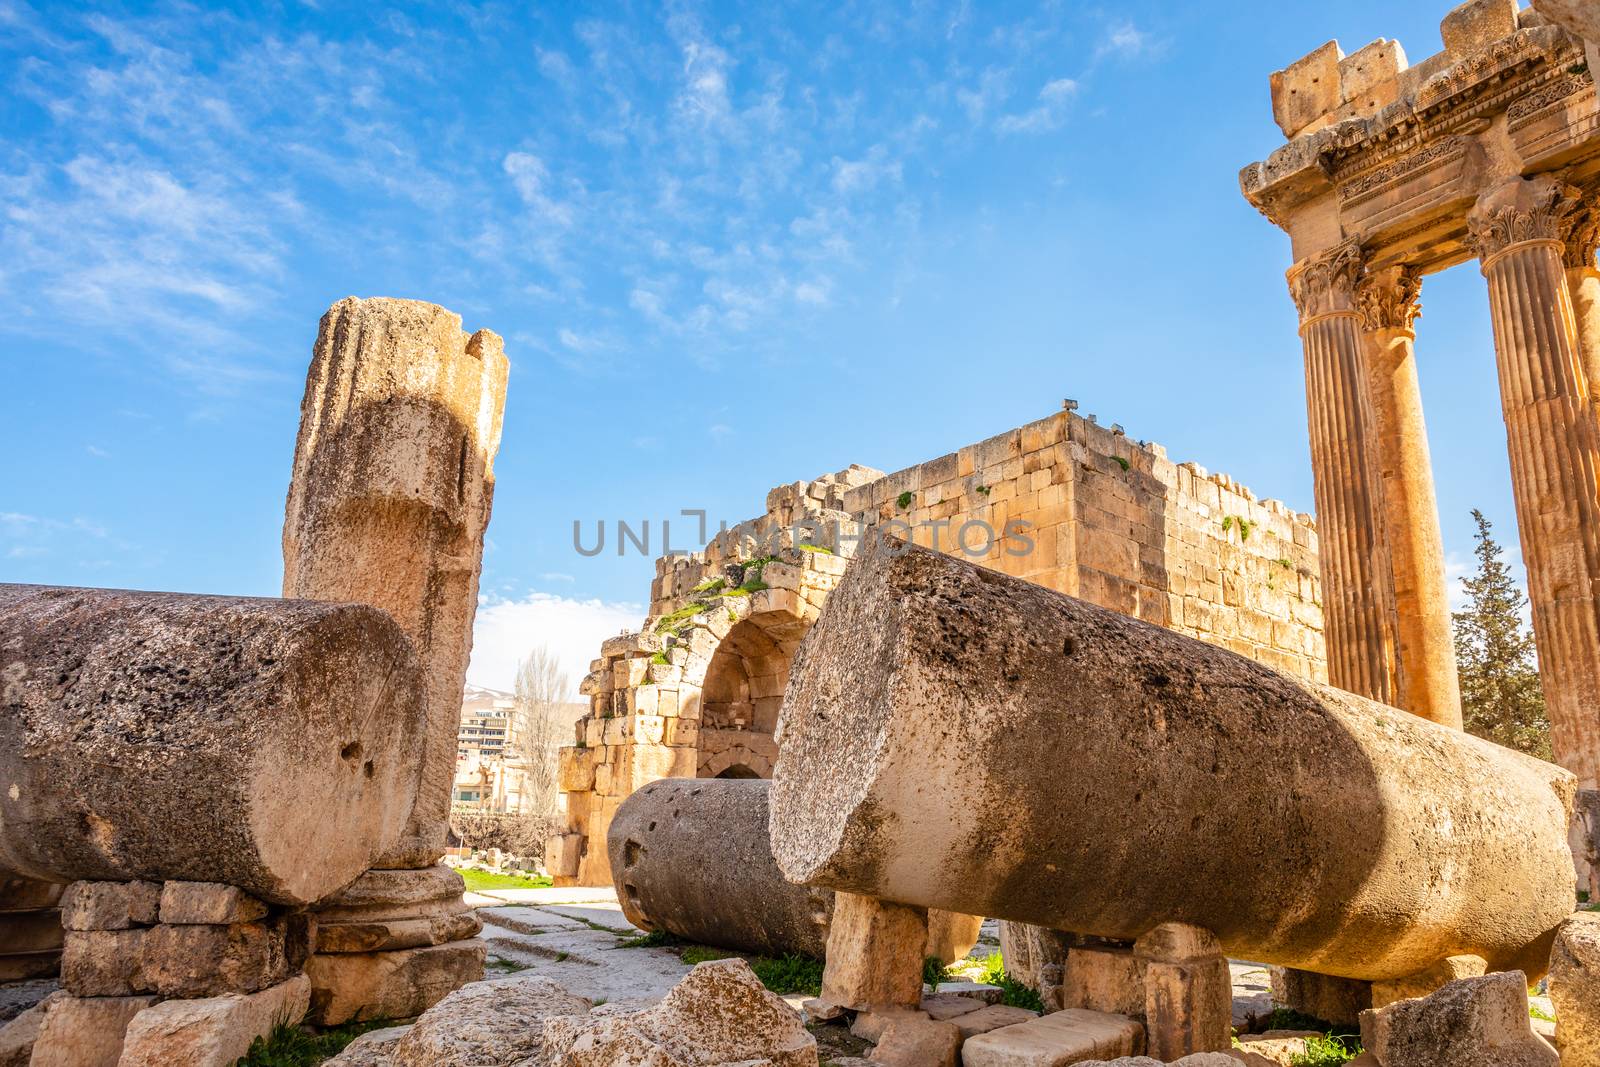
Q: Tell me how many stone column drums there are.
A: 3